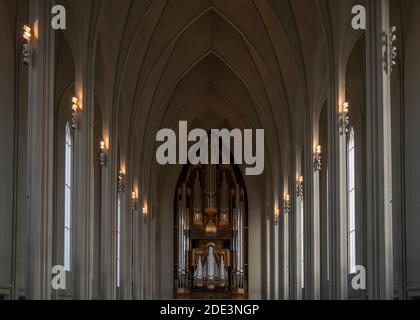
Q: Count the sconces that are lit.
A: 11